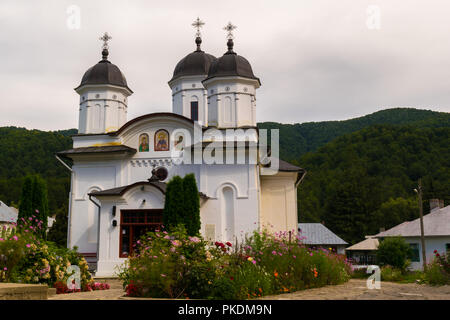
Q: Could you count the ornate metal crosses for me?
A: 3